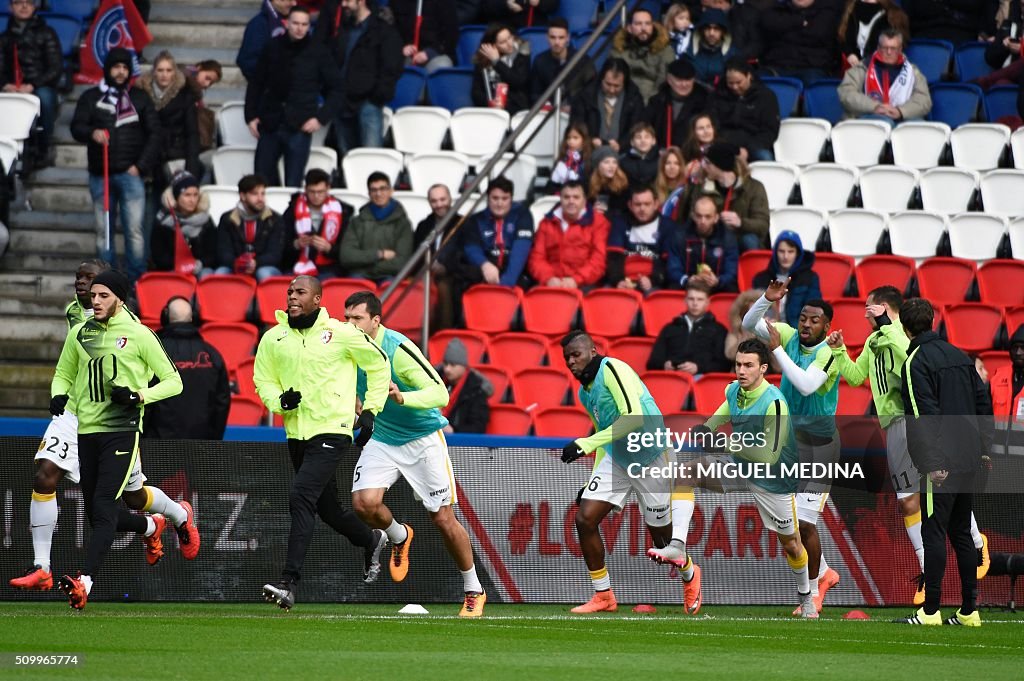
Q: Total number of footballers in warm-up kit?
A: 8